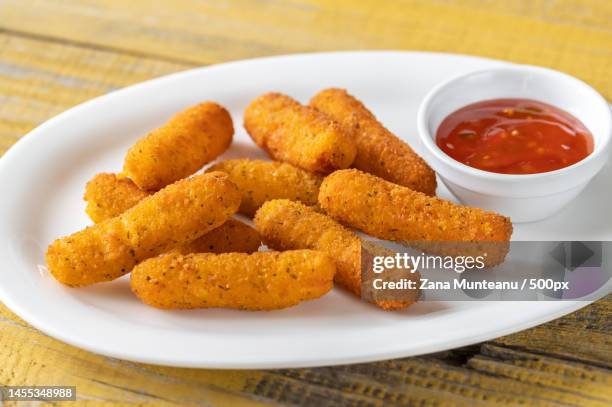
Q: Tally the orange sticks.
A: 9